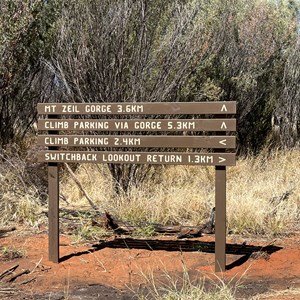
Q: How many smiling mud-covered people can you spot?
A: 0